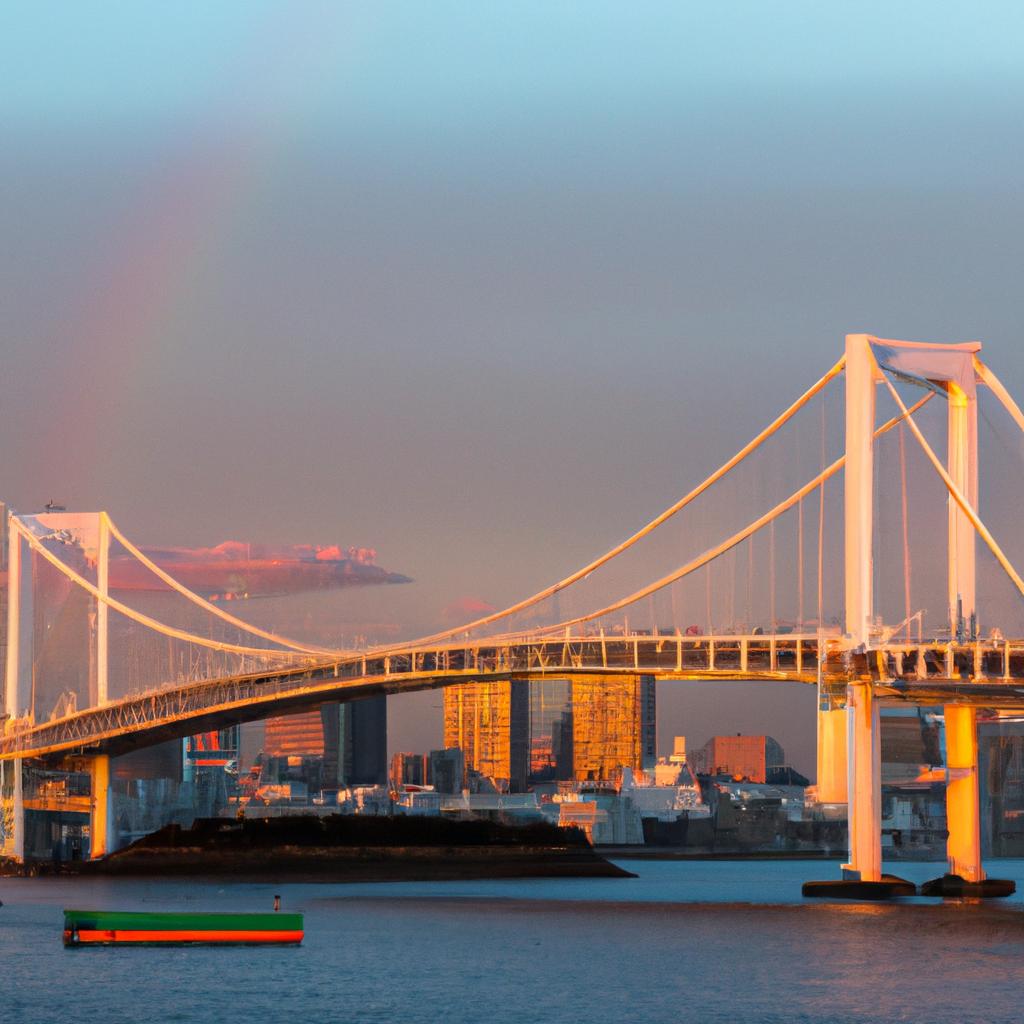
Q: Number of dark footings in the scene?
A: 2